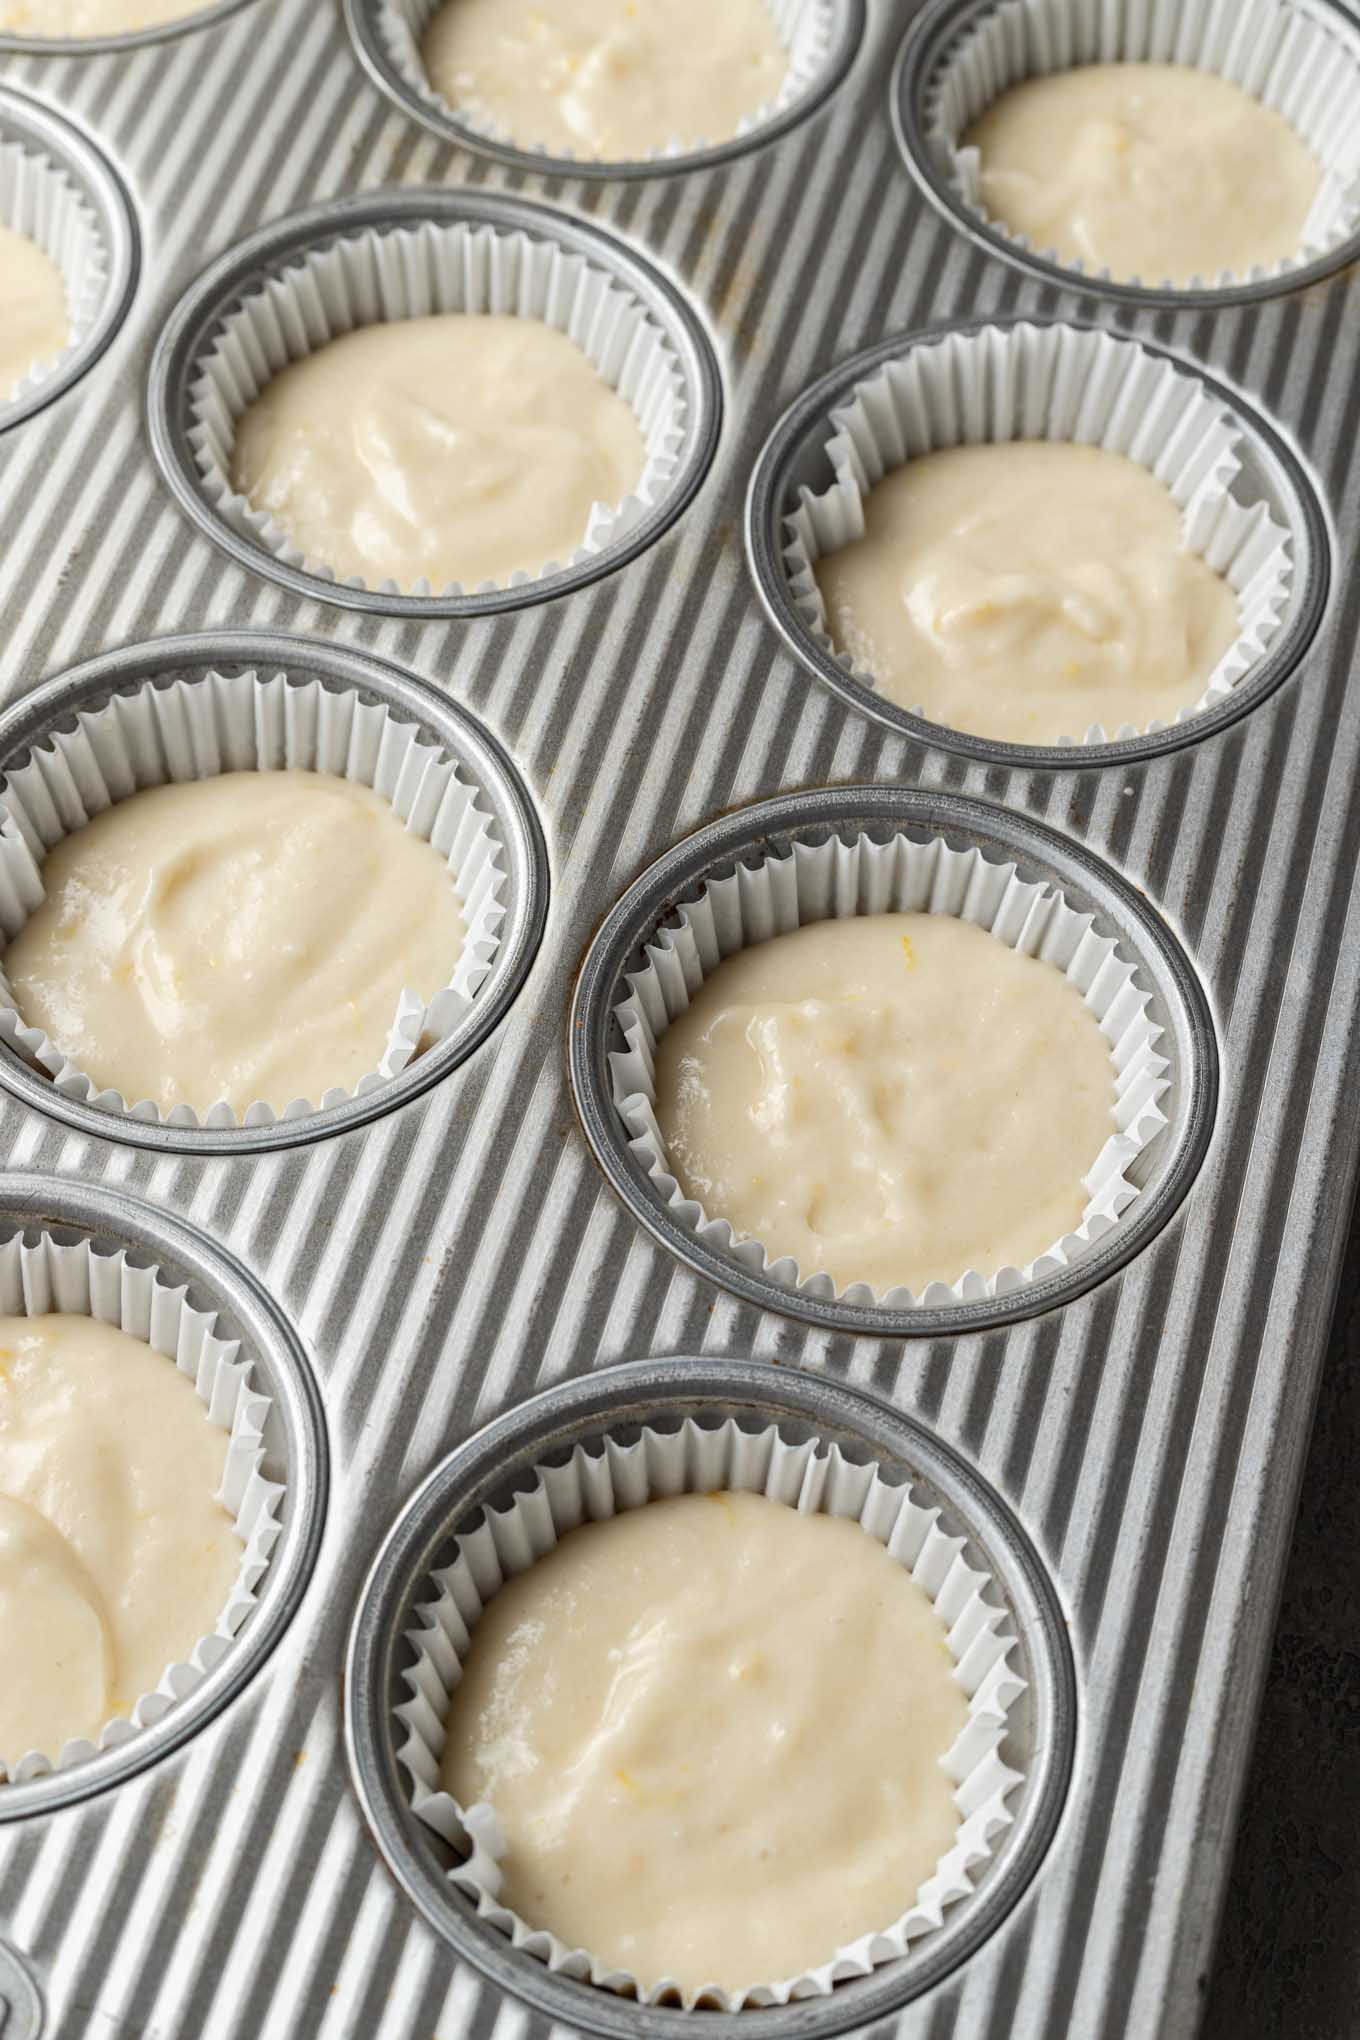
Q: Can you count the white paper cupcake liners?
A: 10